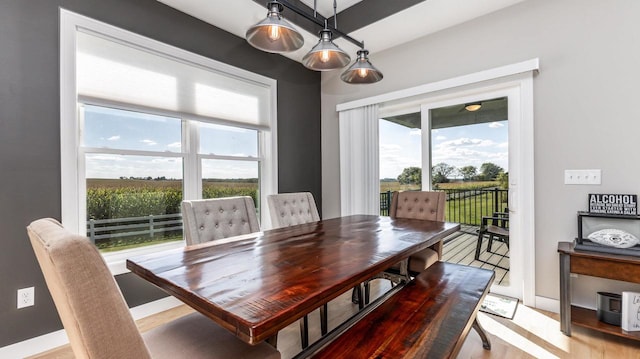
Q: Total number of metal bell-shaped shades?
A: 3